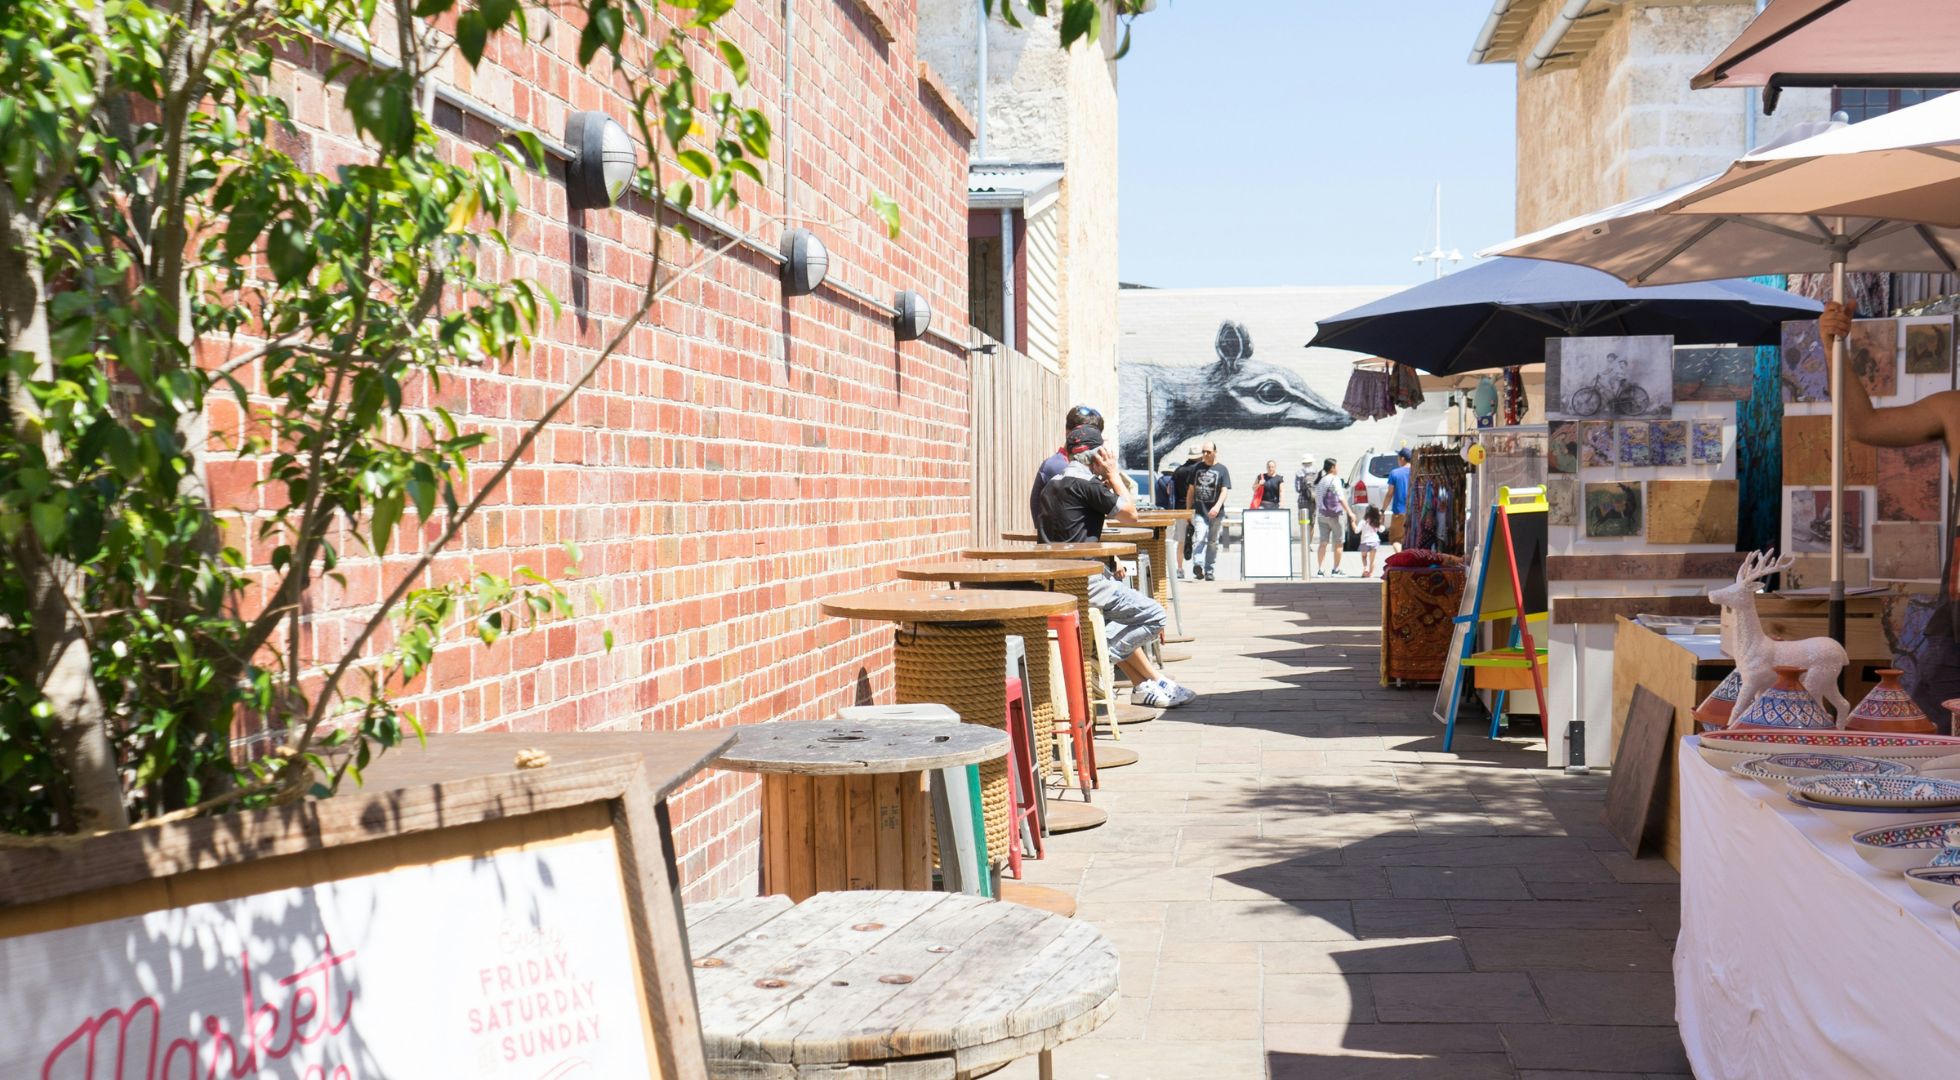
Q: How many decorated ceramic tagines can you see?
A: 3